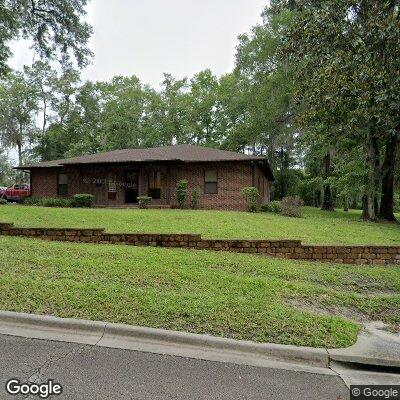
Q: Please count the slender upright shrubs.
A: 2